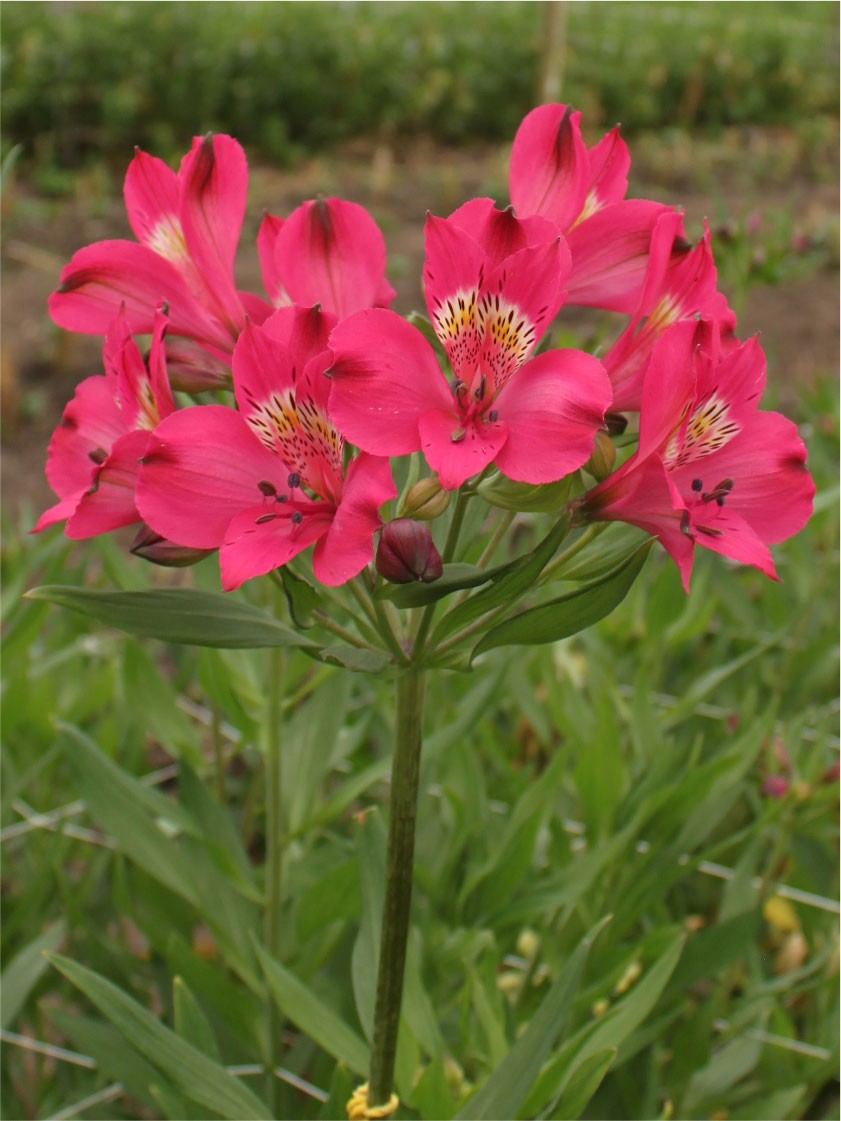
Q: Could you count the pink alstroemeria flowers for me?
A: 8